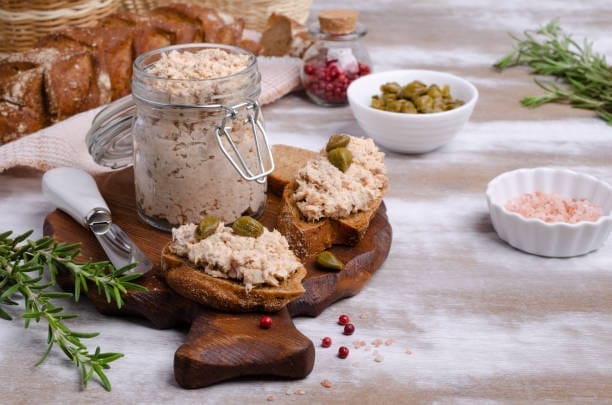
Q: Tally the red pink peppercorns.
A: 5